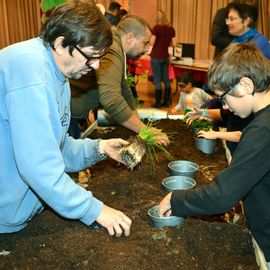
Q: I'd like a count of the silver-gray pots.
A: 4